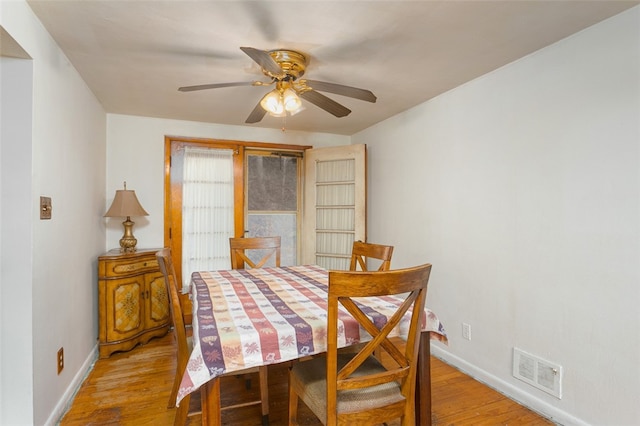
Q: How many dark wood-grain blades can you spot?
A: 5